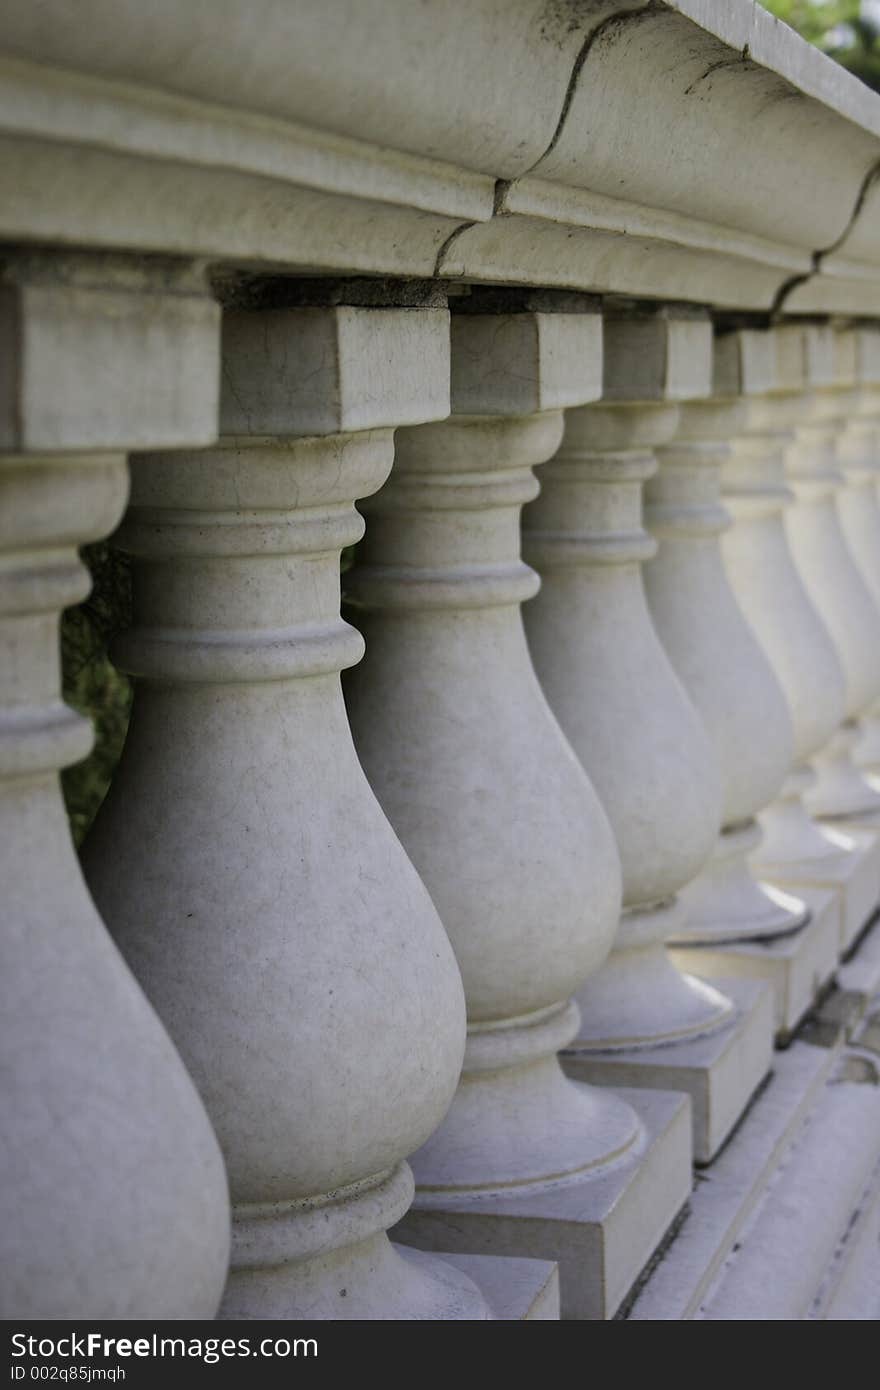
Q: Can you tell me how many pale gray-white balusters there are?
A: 8